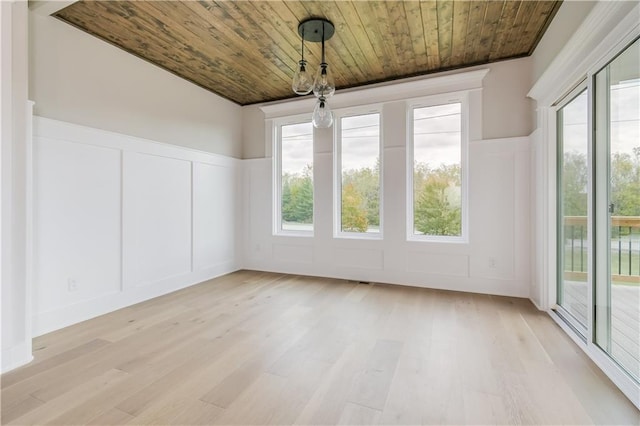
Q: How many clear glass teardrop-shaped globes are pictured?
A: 3